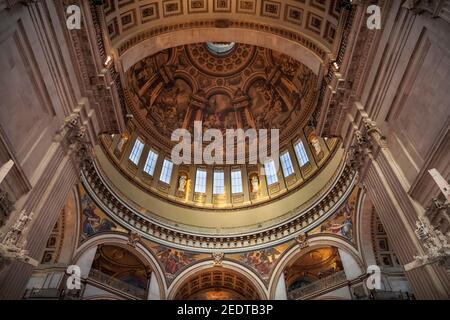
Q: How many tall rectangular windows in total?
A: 9